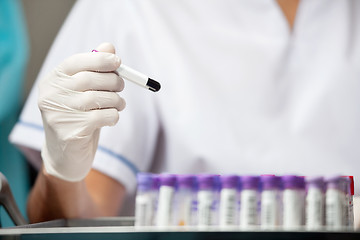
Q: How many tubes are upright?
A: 10